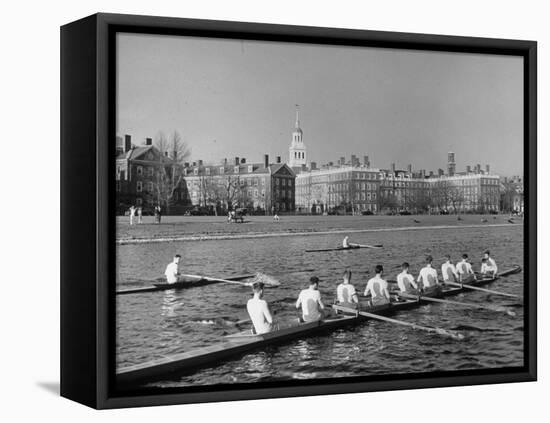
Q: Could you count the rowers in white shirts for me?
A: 11